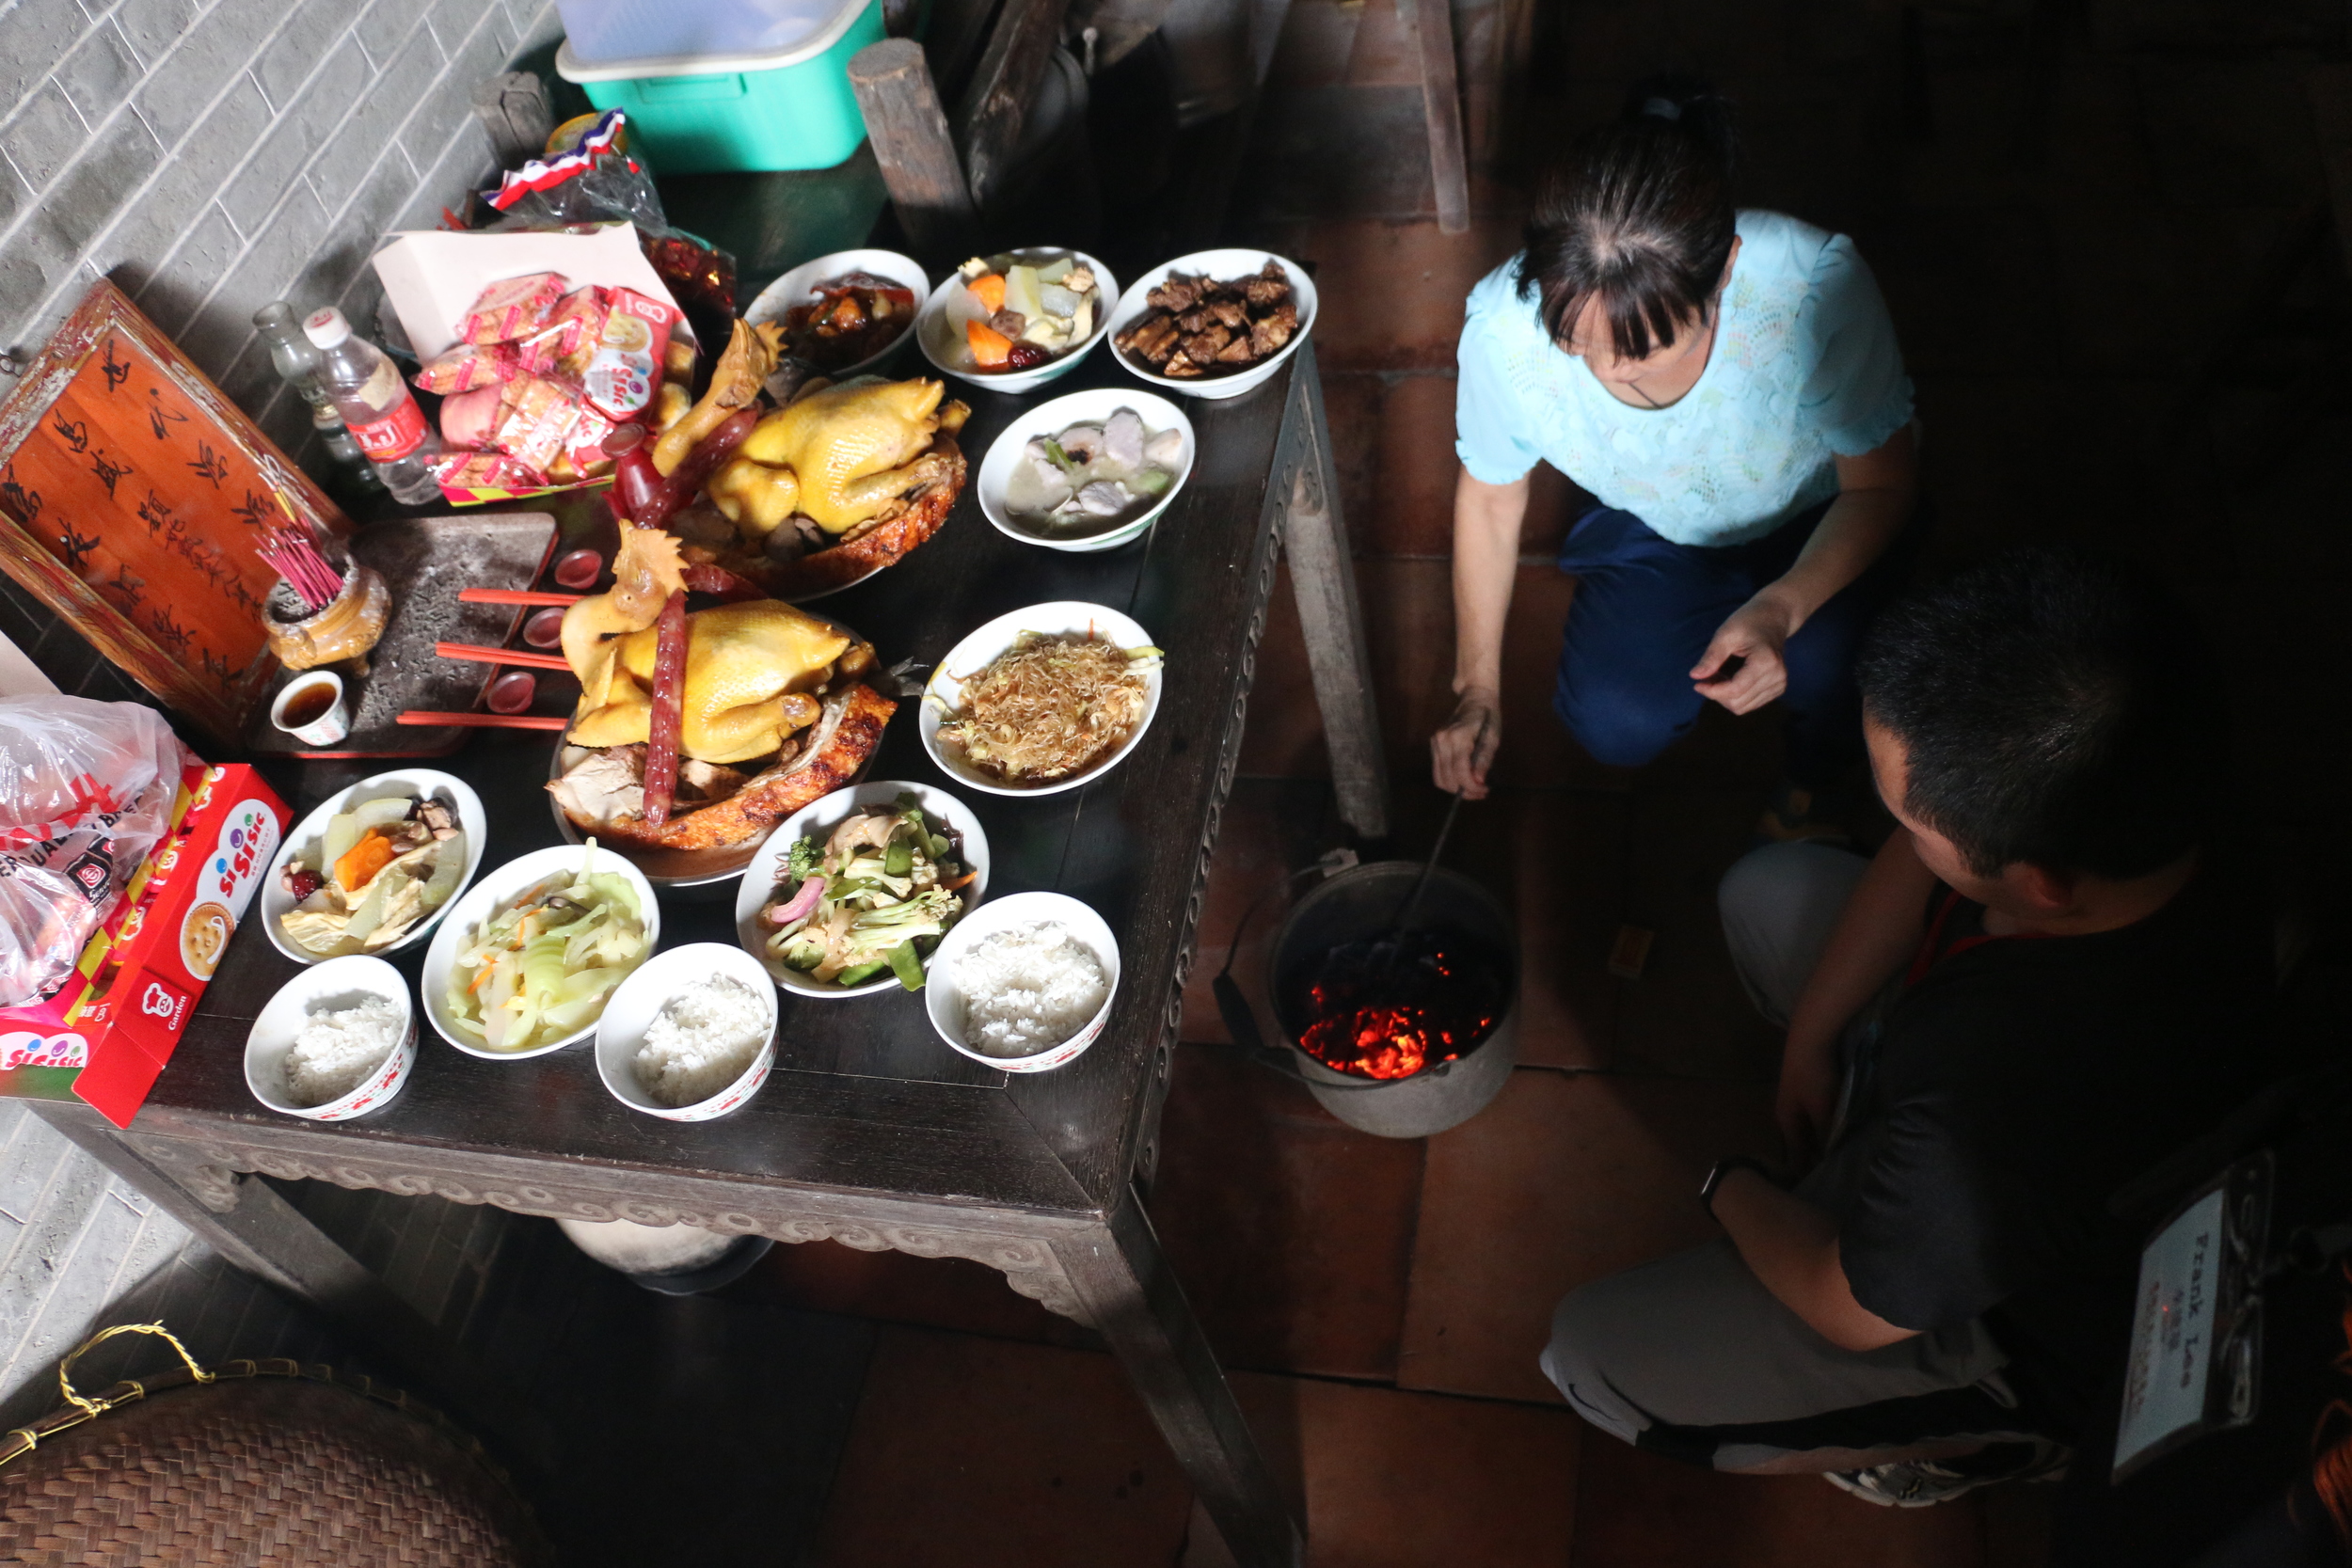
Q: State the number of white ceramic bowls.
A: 11